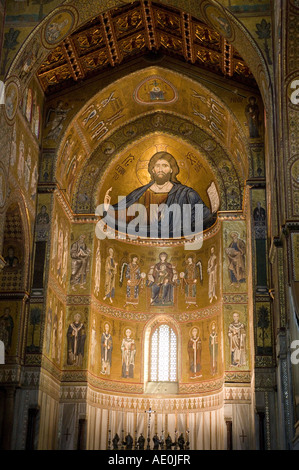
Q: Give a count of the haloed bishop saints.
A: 6